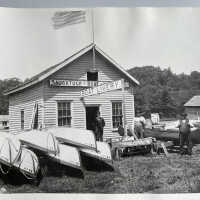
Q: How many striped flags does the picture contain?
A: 1